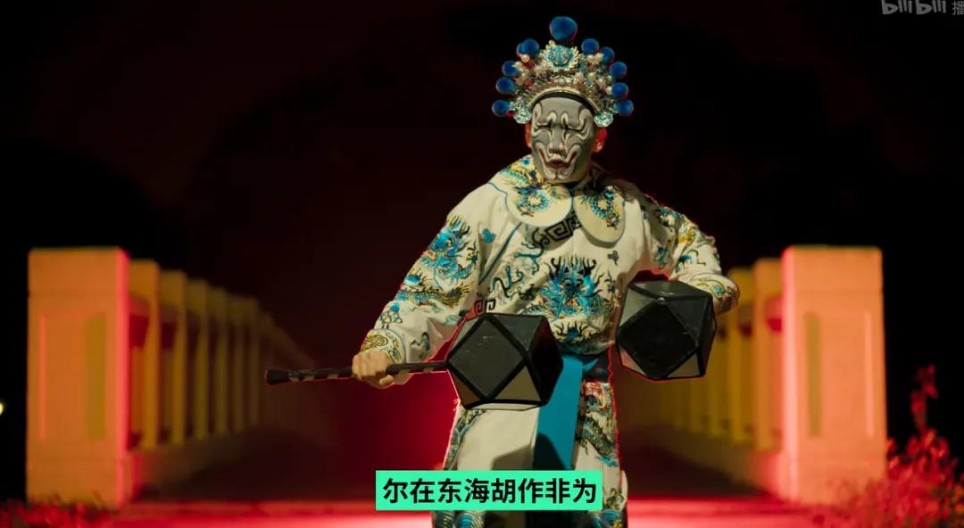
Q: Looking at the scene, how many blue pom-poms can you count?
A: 11